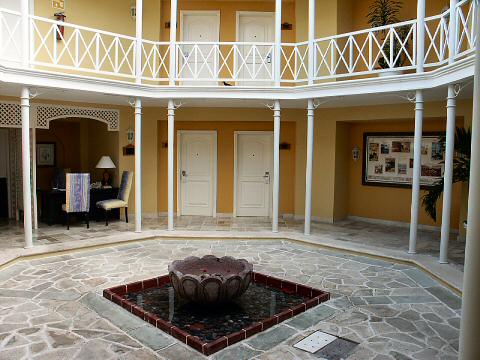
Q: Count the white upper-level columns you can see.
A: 7